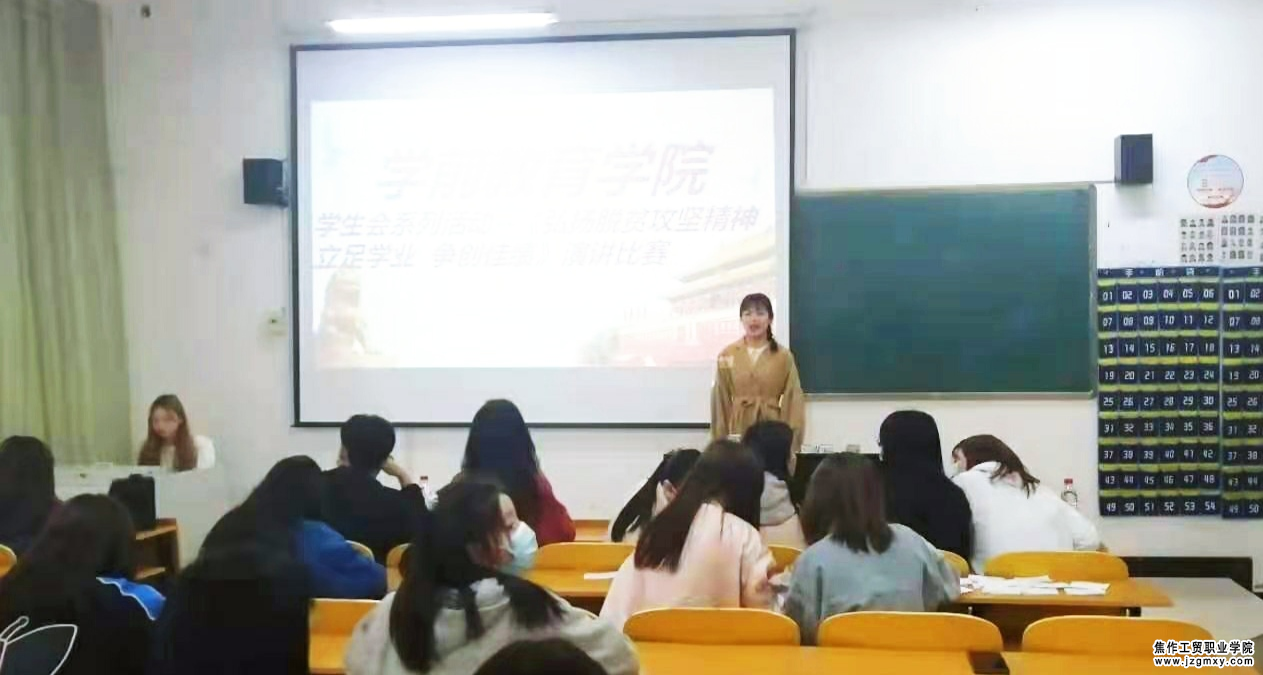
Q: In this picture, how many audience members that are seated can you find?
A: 14